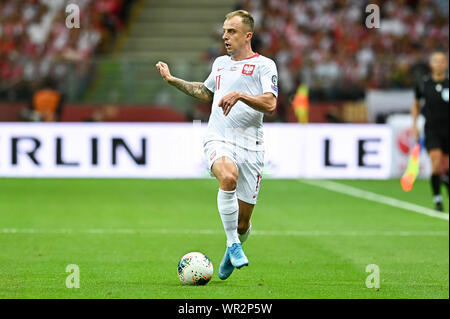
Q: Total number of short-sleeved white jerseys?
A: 1